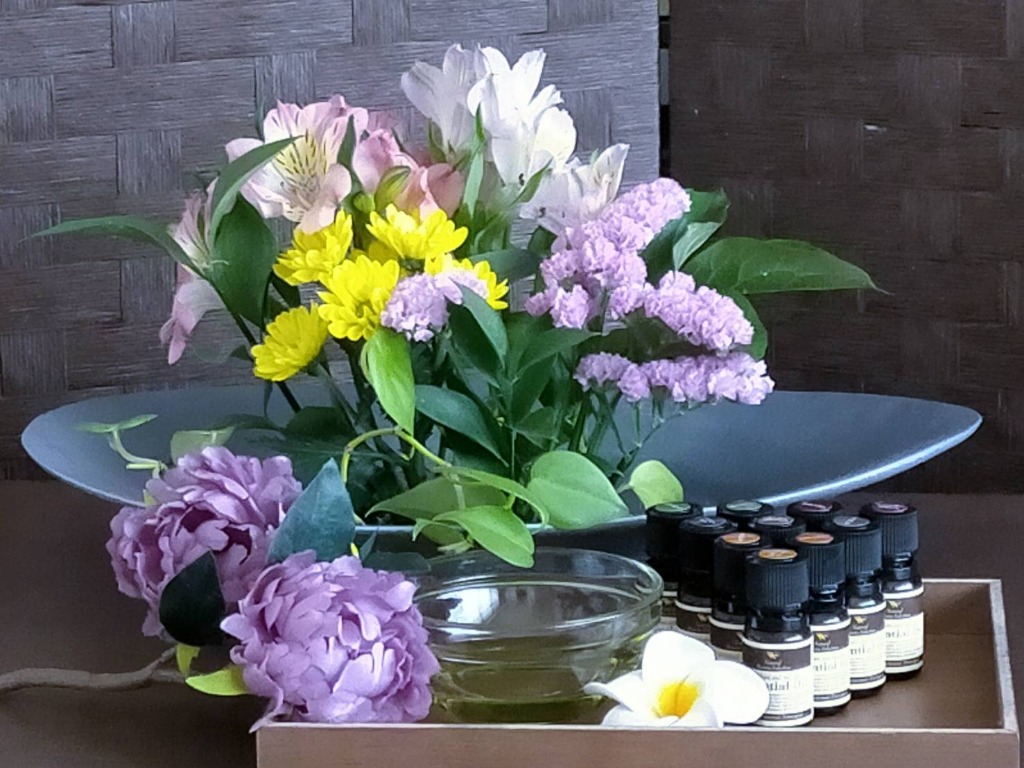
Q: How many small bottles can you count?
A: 10